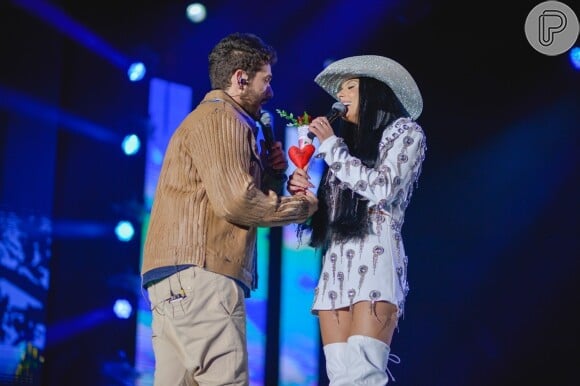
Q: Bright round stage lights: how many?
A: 6